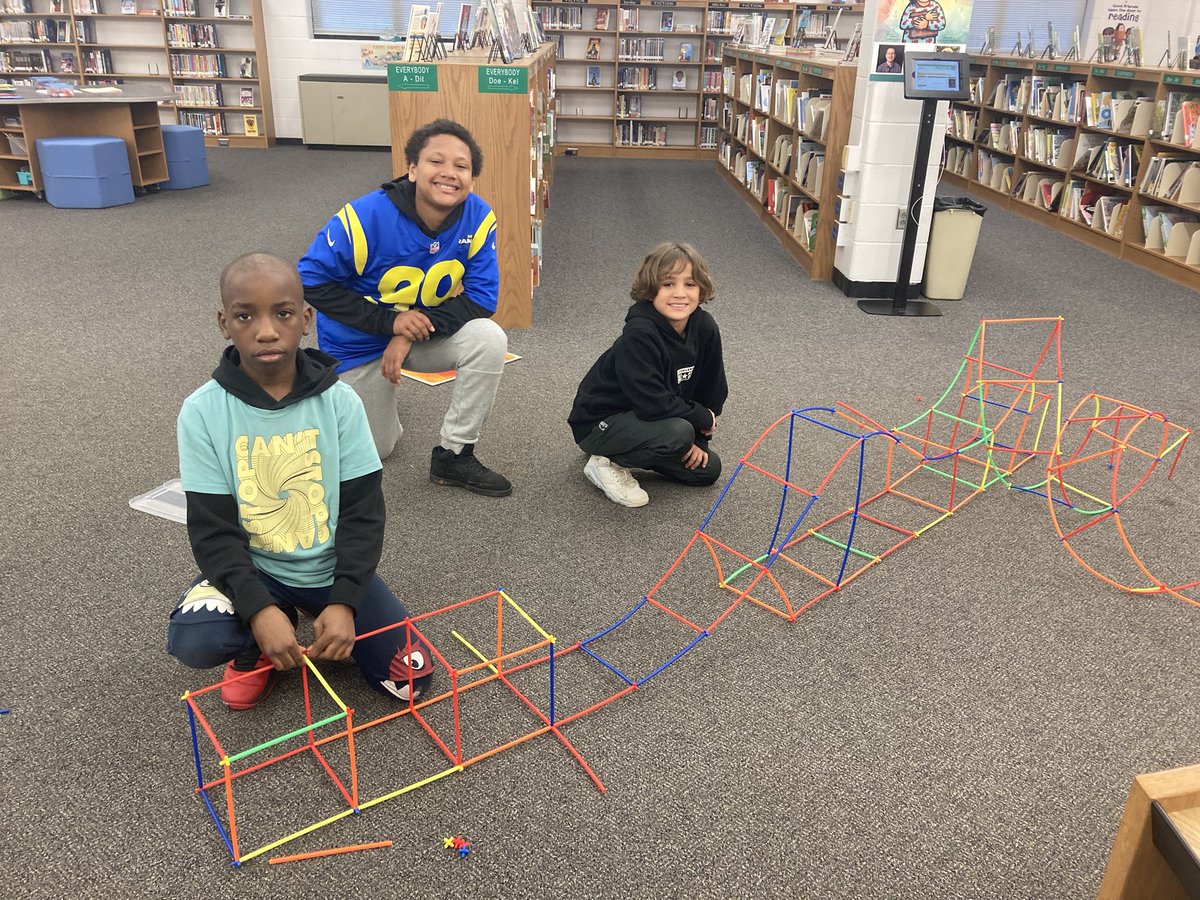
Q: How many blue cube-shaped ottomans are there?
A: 2